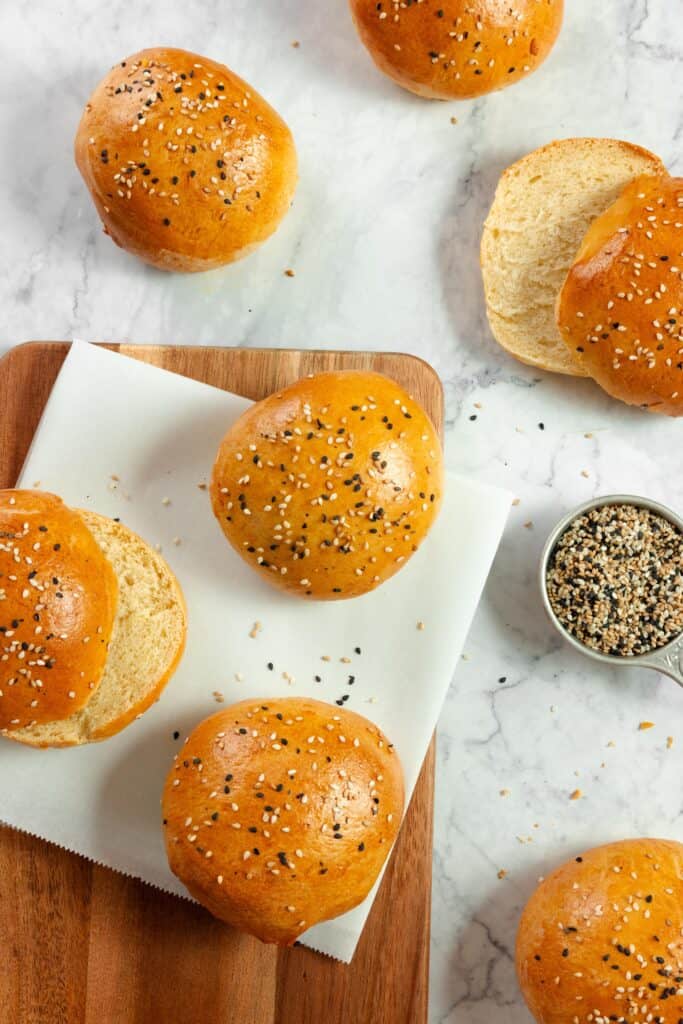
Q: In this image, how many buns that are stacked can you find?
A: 2